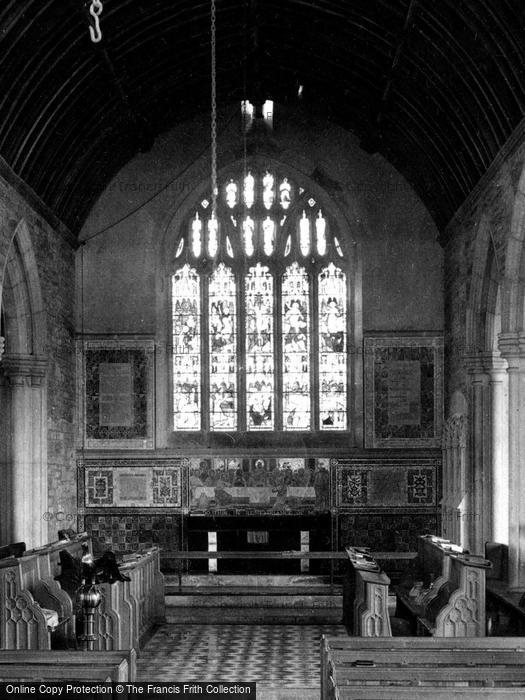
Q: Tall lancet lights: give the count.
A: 5